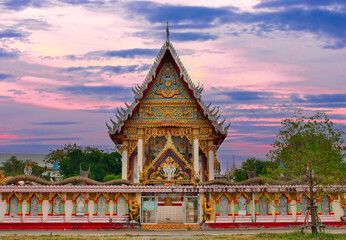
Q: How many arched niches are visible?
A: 12